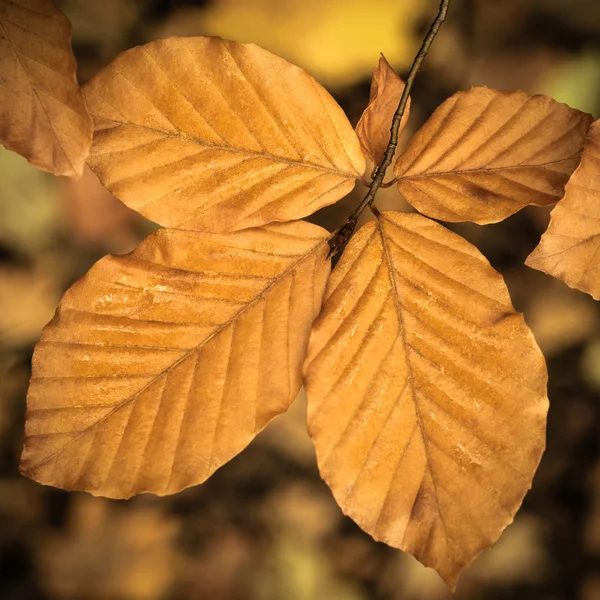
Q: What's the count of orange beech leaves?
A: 7